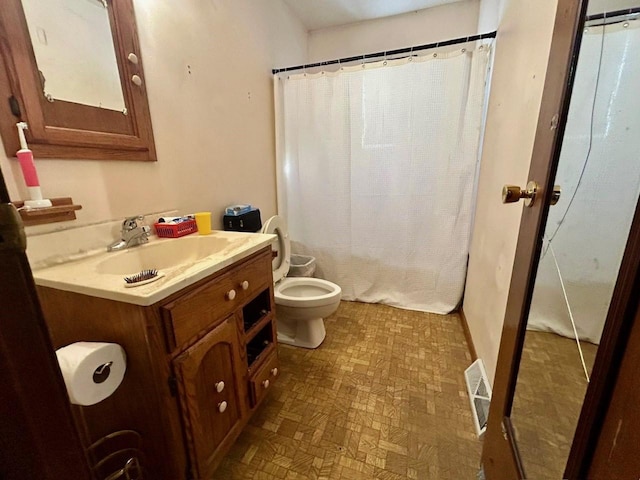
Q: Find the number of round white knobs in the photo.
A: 8